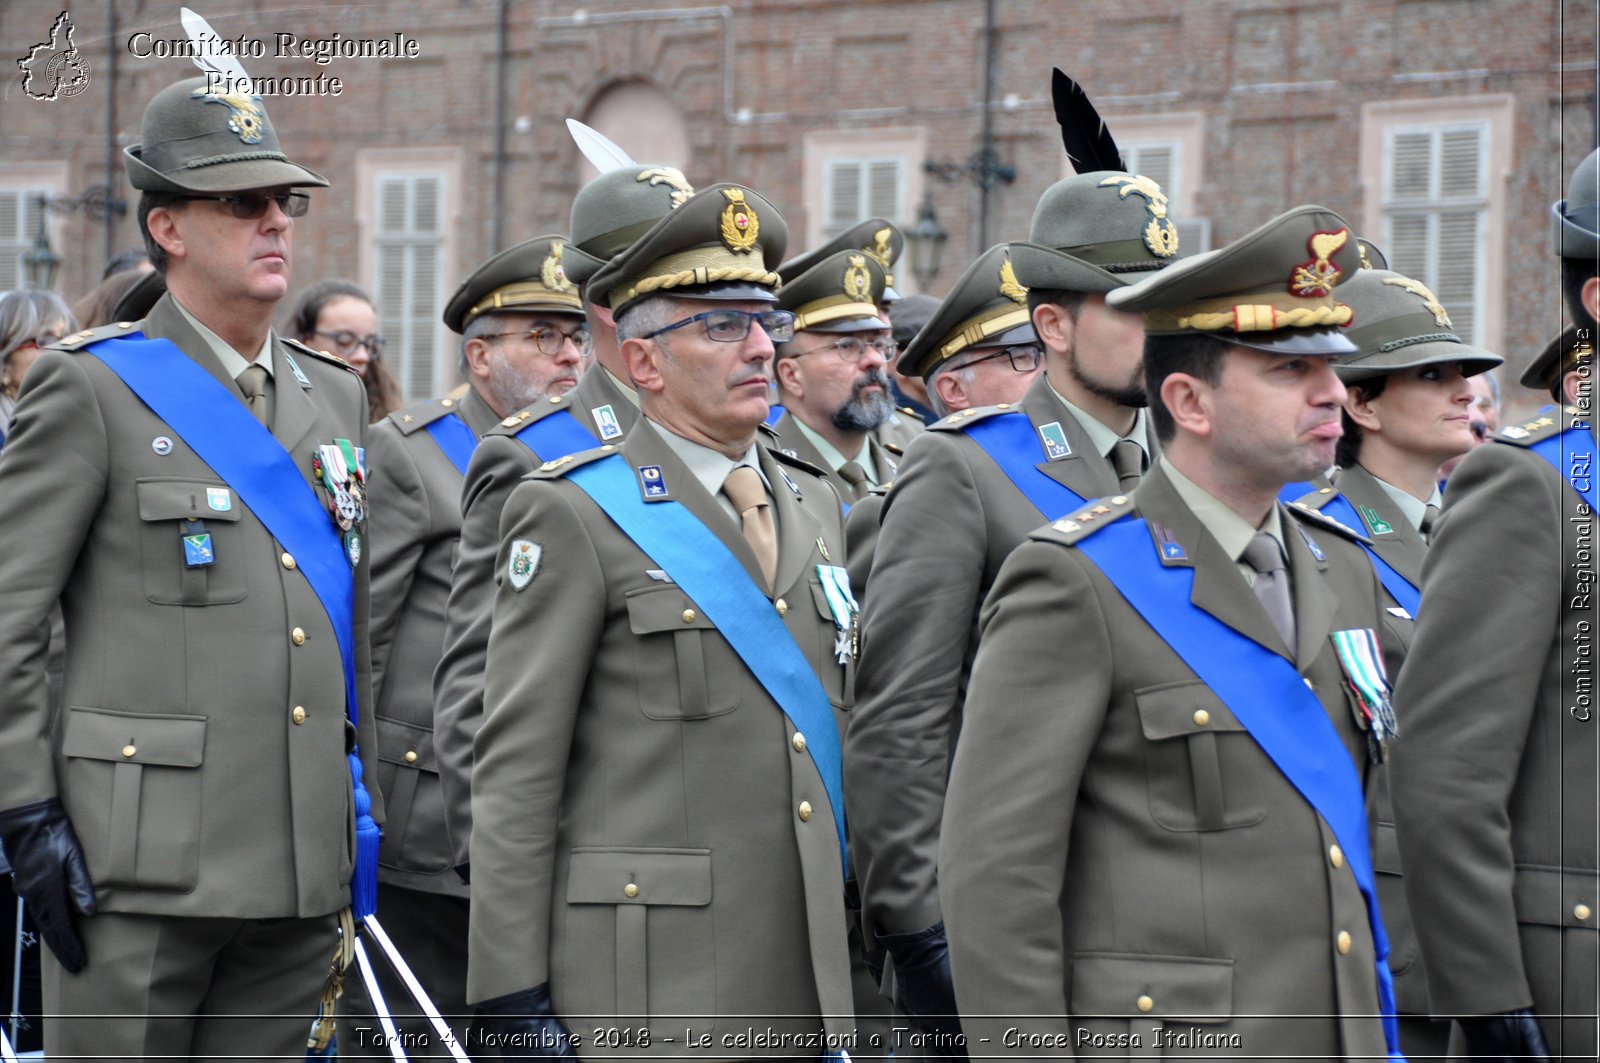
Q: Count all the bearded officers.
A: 3